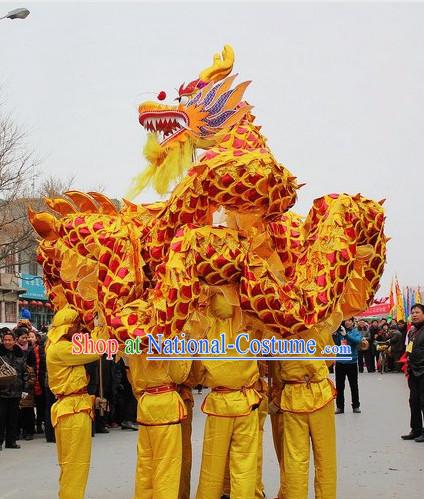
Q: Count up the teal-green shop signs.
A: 1